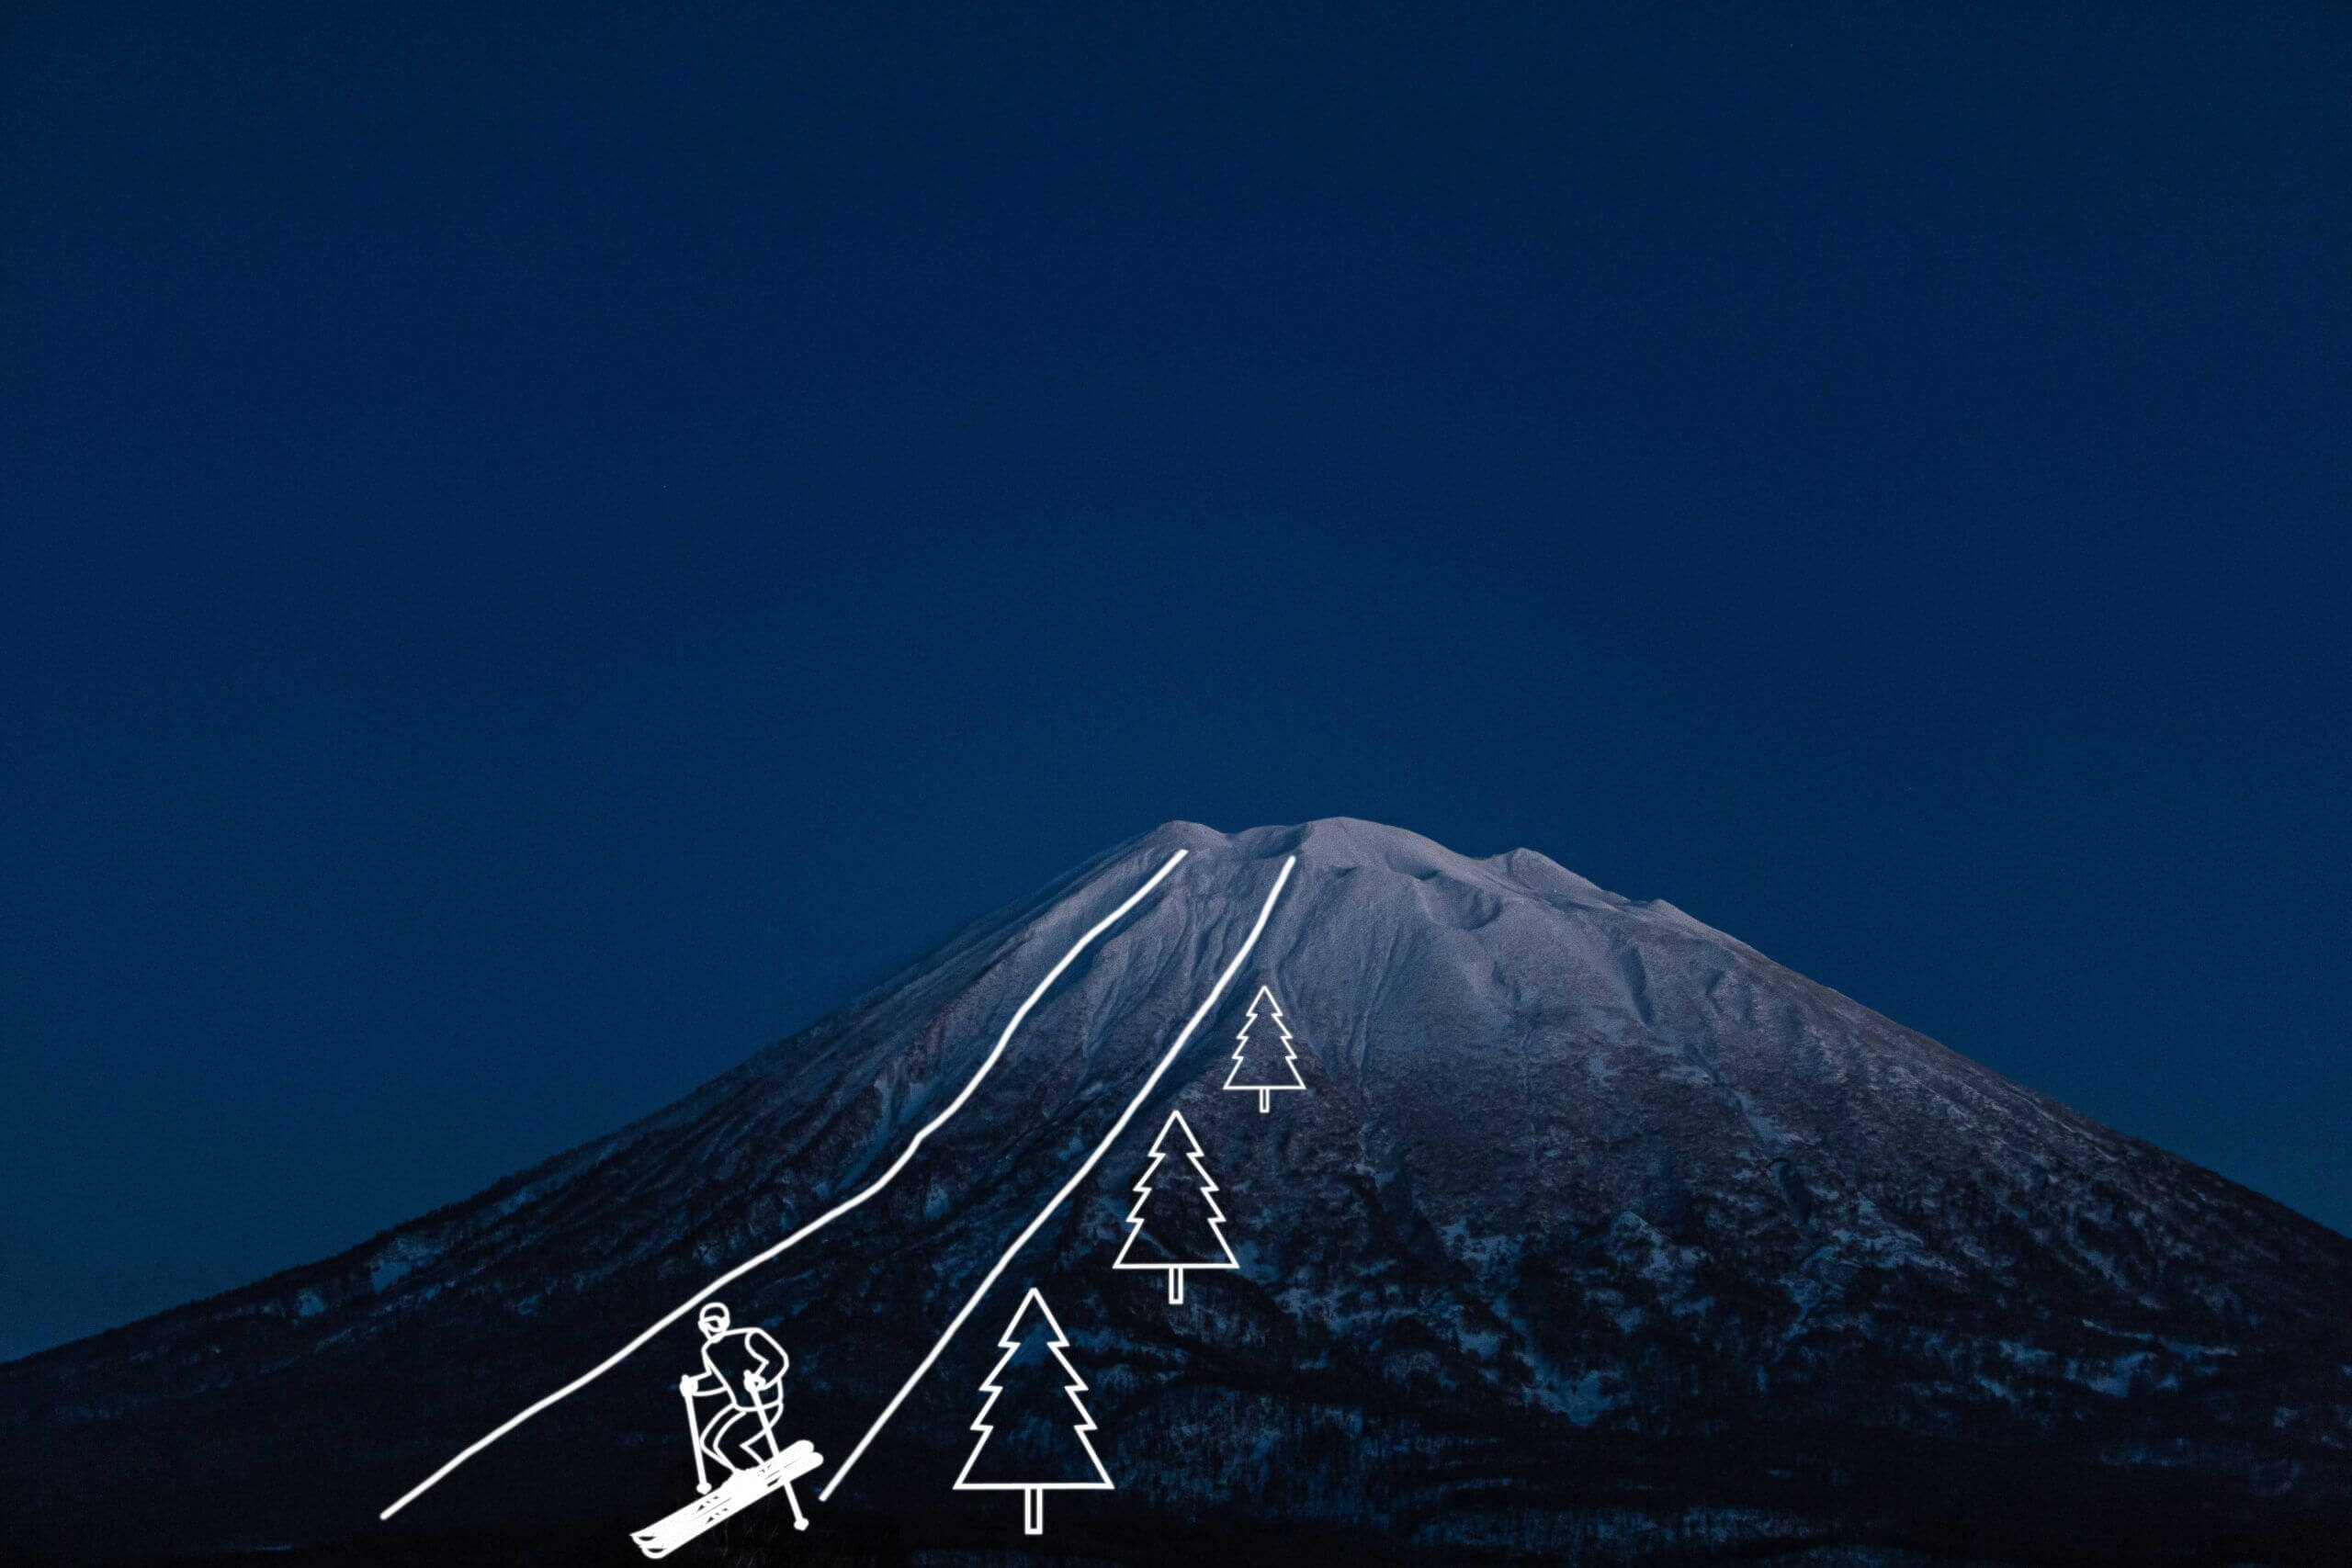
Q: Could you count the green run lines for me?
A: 0